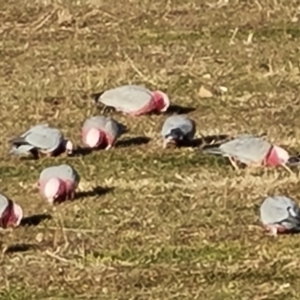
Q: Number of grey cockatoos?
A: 8